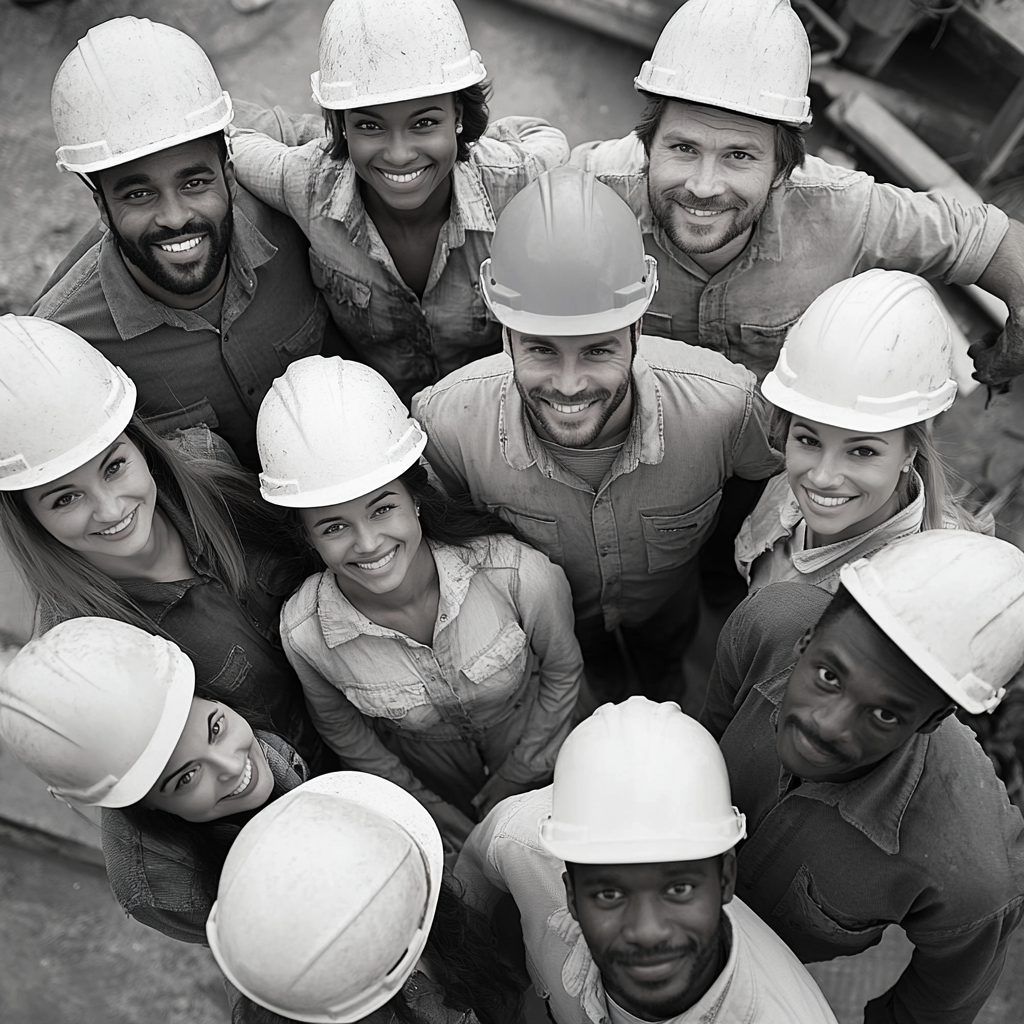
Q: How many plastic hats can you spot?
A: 11